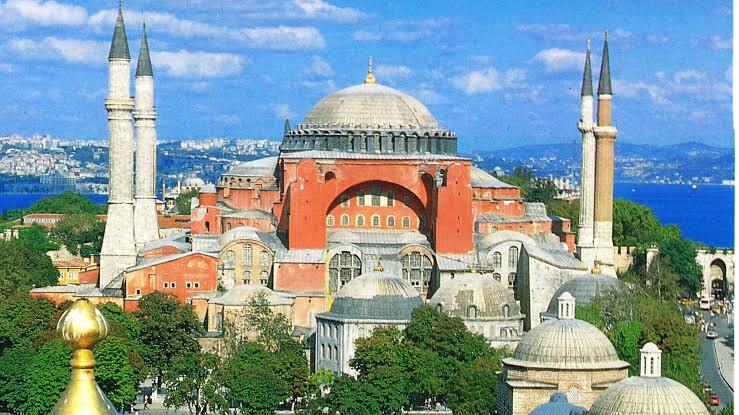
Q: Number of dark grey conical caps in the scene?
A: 4